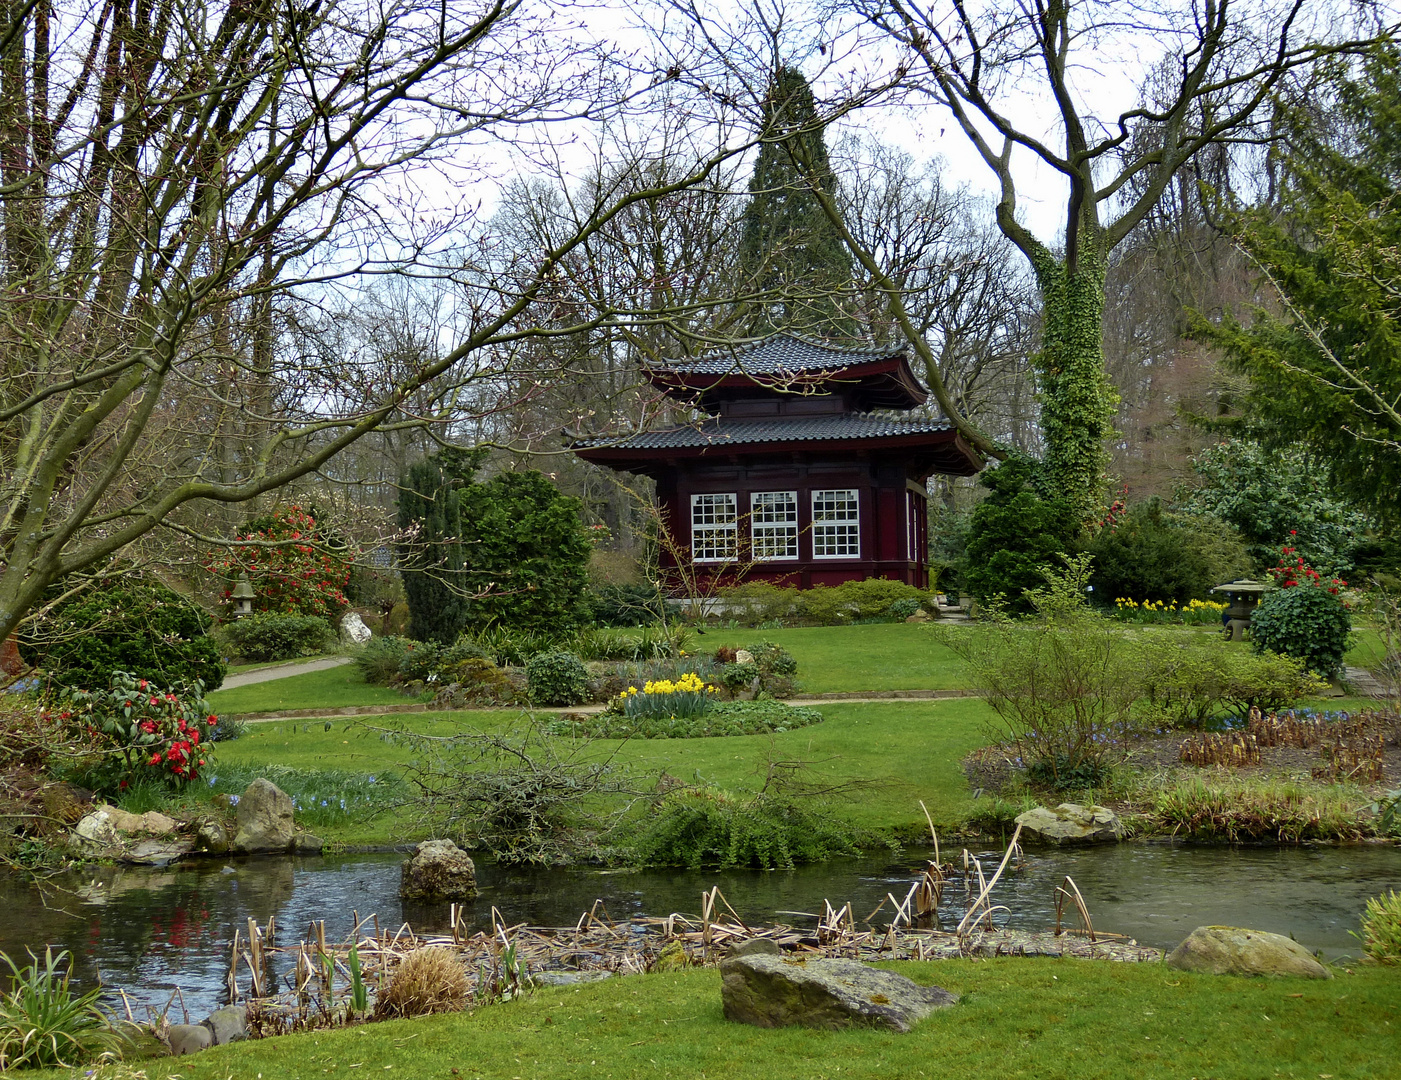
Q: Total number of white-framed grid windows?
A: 3